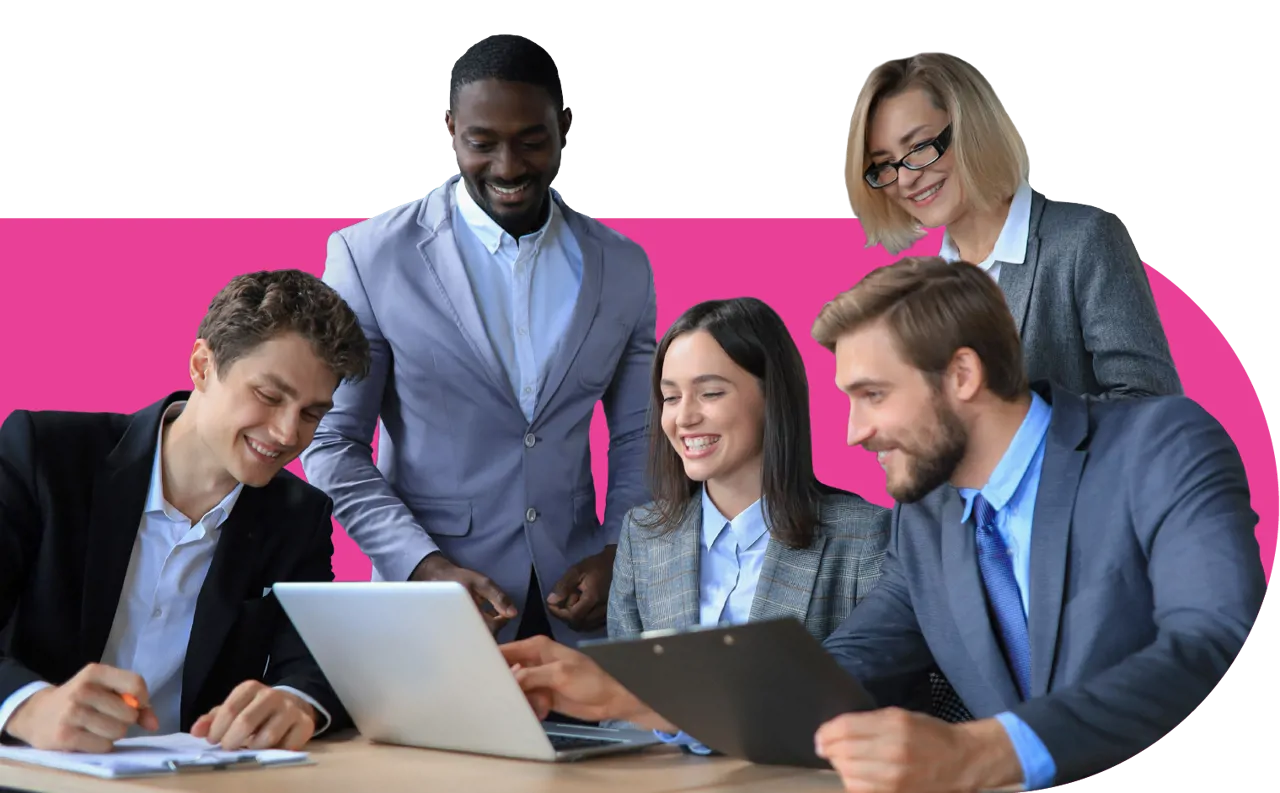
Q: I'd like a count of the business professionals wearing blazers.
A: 5